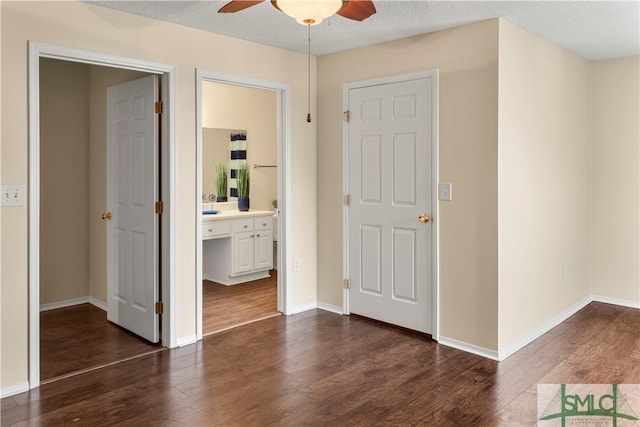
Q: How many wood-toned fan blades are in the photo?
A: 2